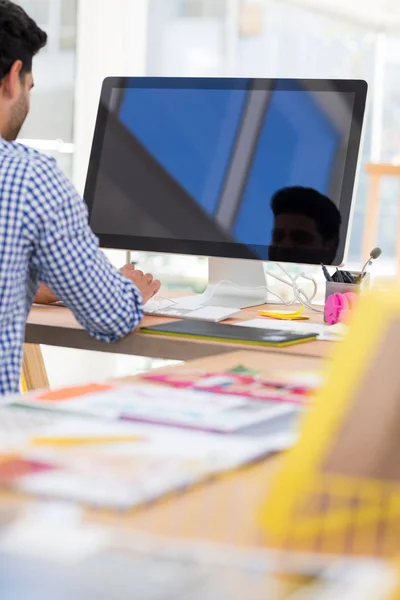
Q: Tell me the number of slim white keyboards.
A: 1